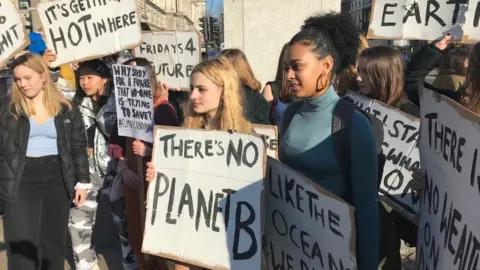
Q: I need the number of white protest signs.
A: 10